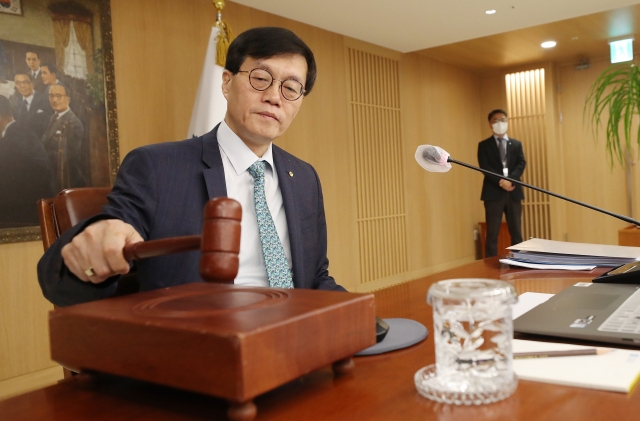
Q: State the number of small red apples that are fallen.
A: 0